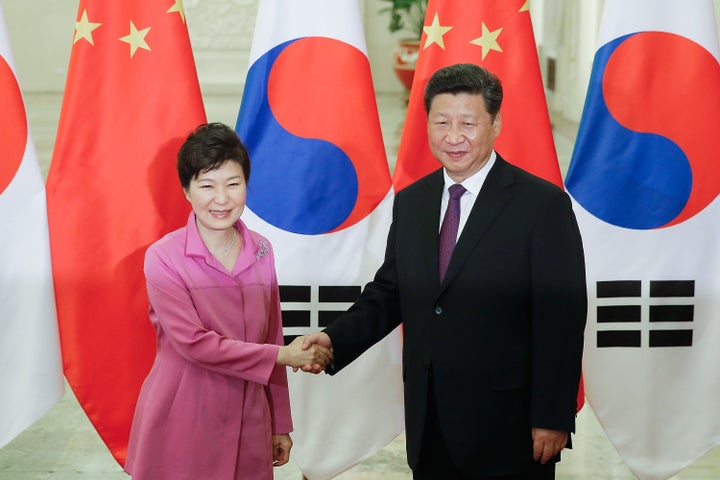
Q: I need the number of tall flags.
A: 5